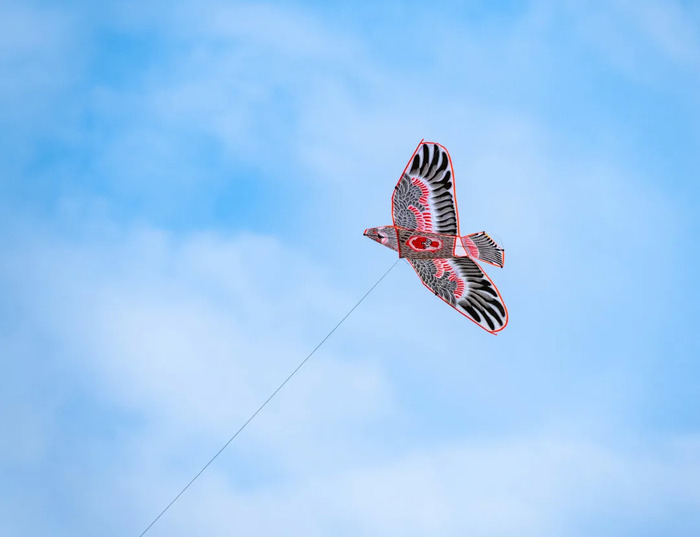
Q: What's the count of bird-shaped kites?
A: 1